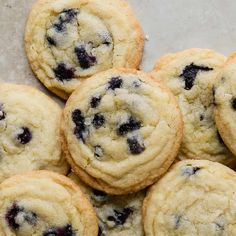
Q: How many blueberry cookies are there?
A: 8